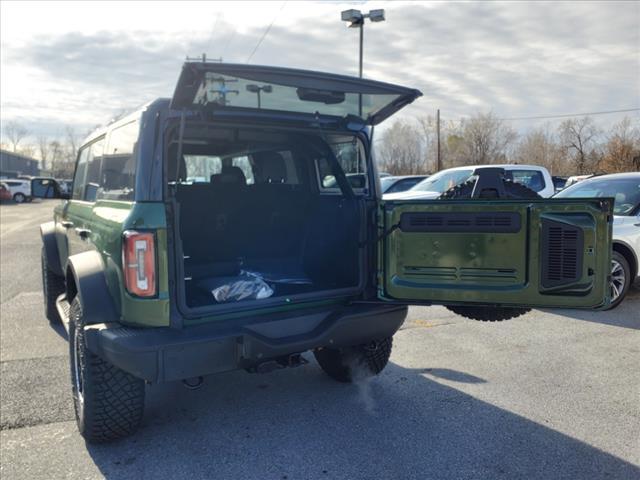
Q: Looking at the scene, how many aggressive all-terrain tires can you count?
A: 4